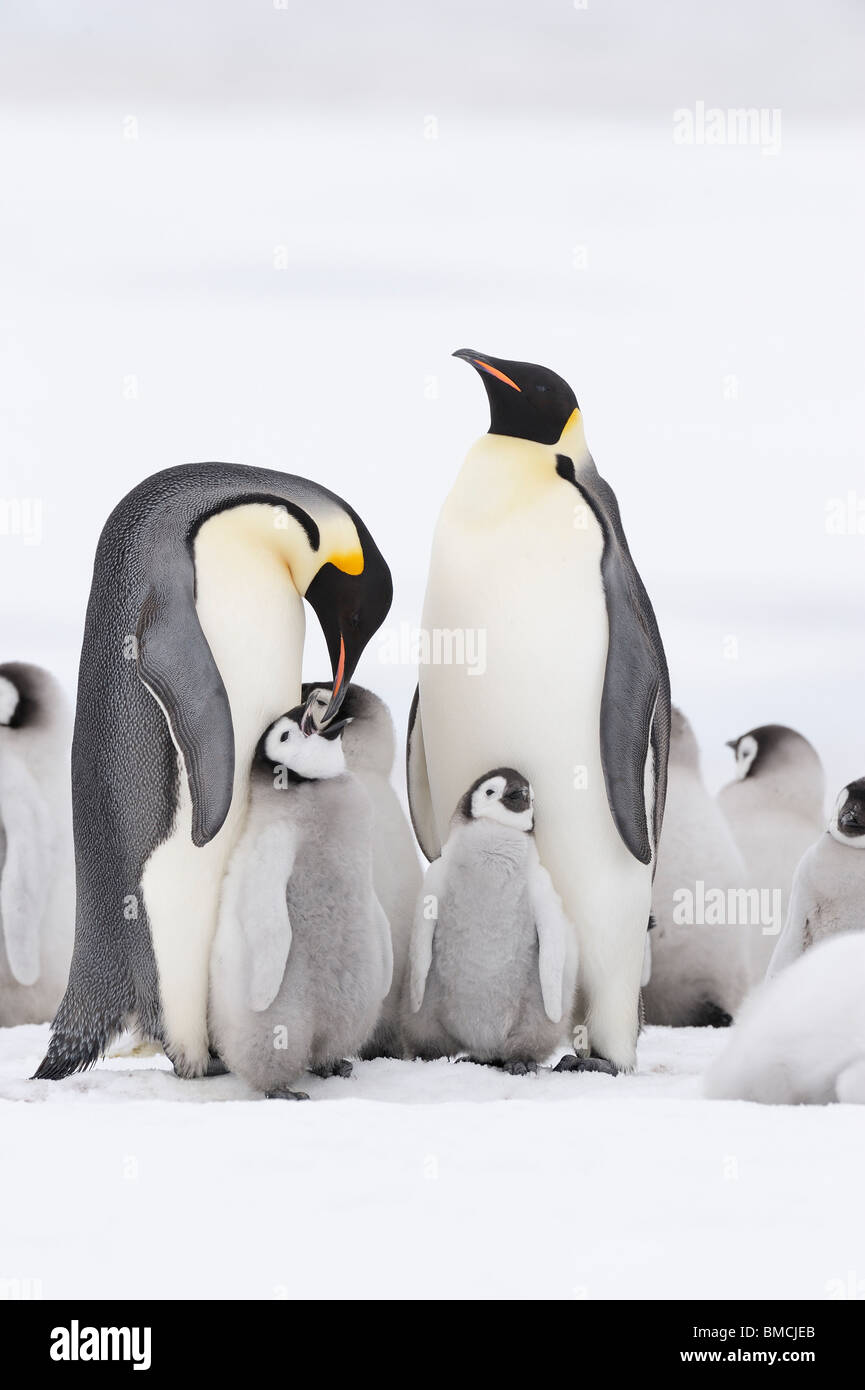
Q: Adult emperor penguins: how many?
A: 2